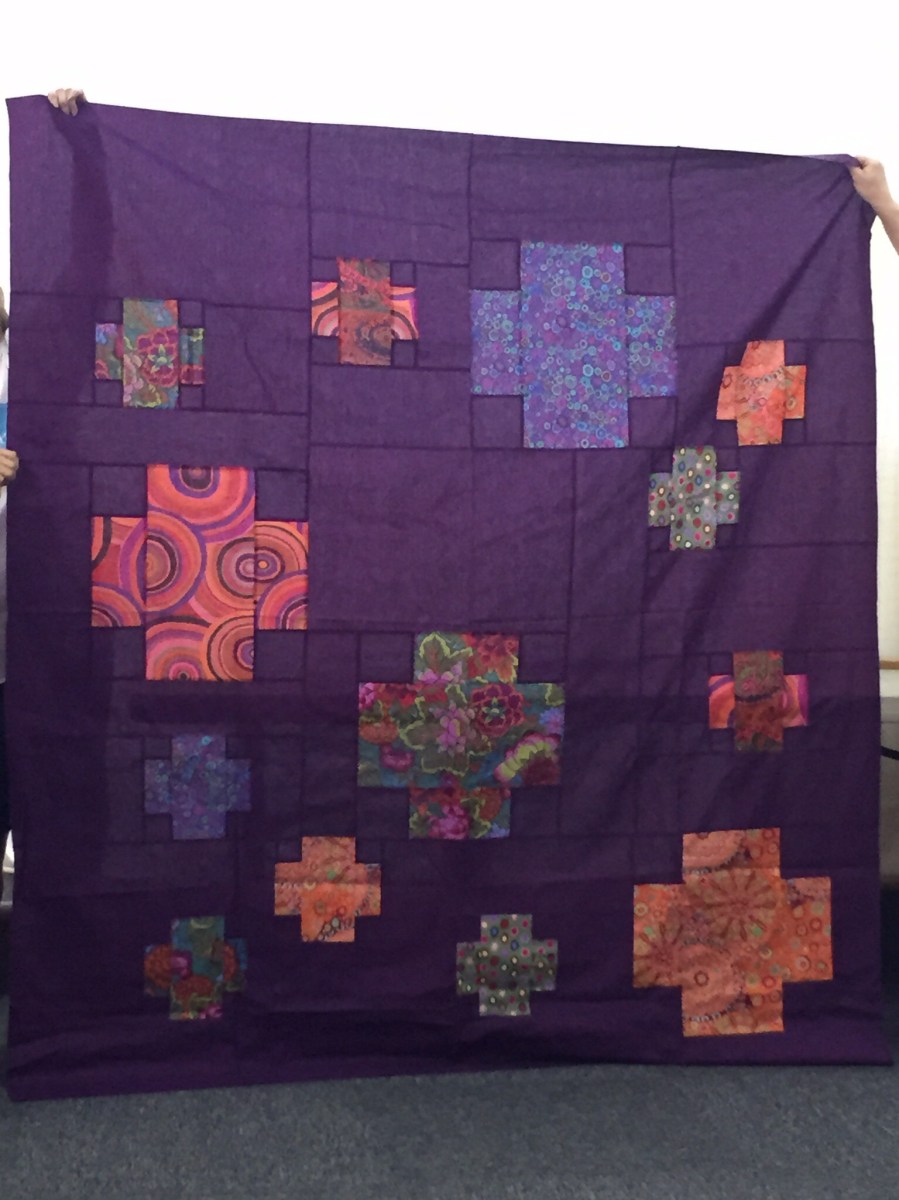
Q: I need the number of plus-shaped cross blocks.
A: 13